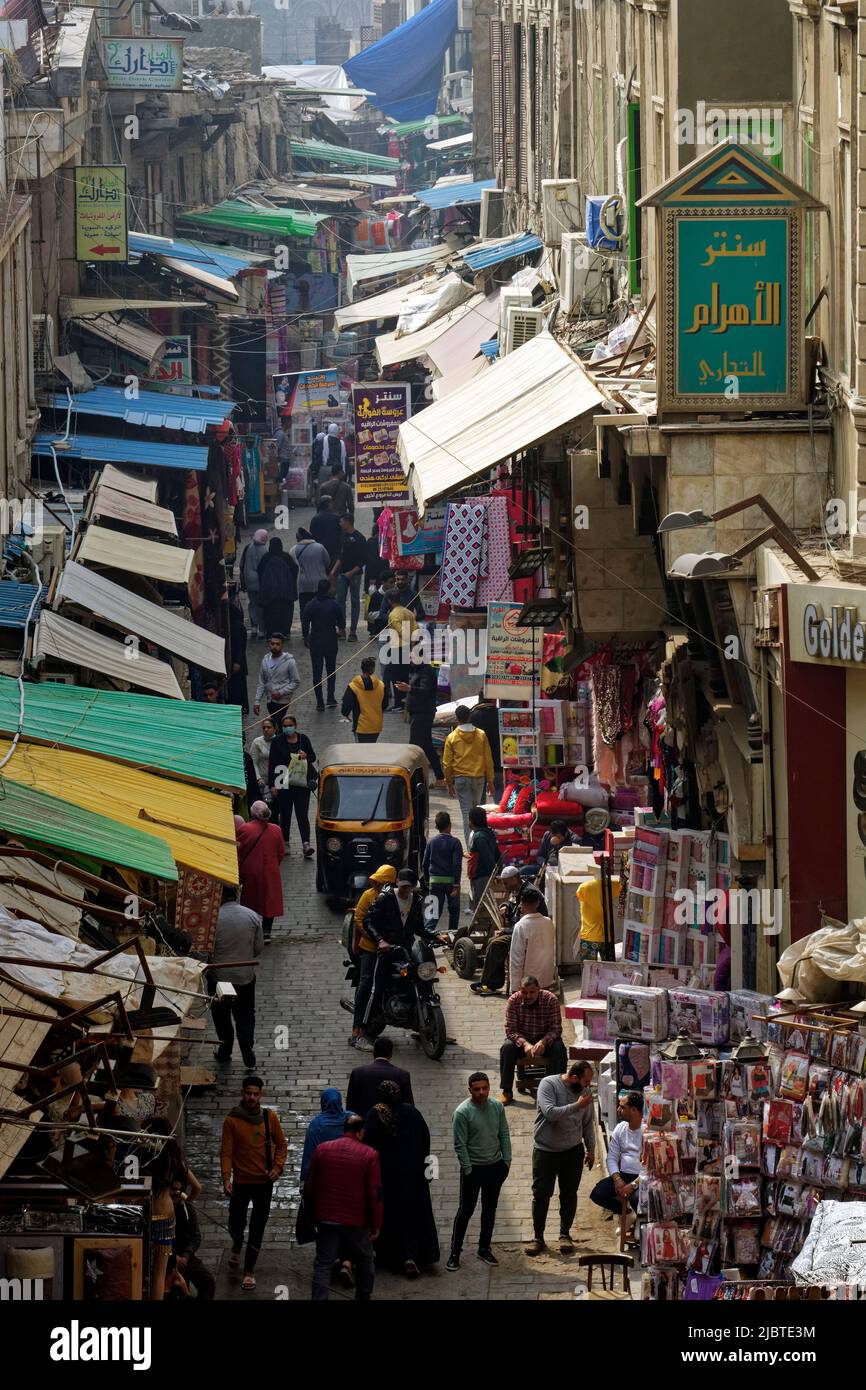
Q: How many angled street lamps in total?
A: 2